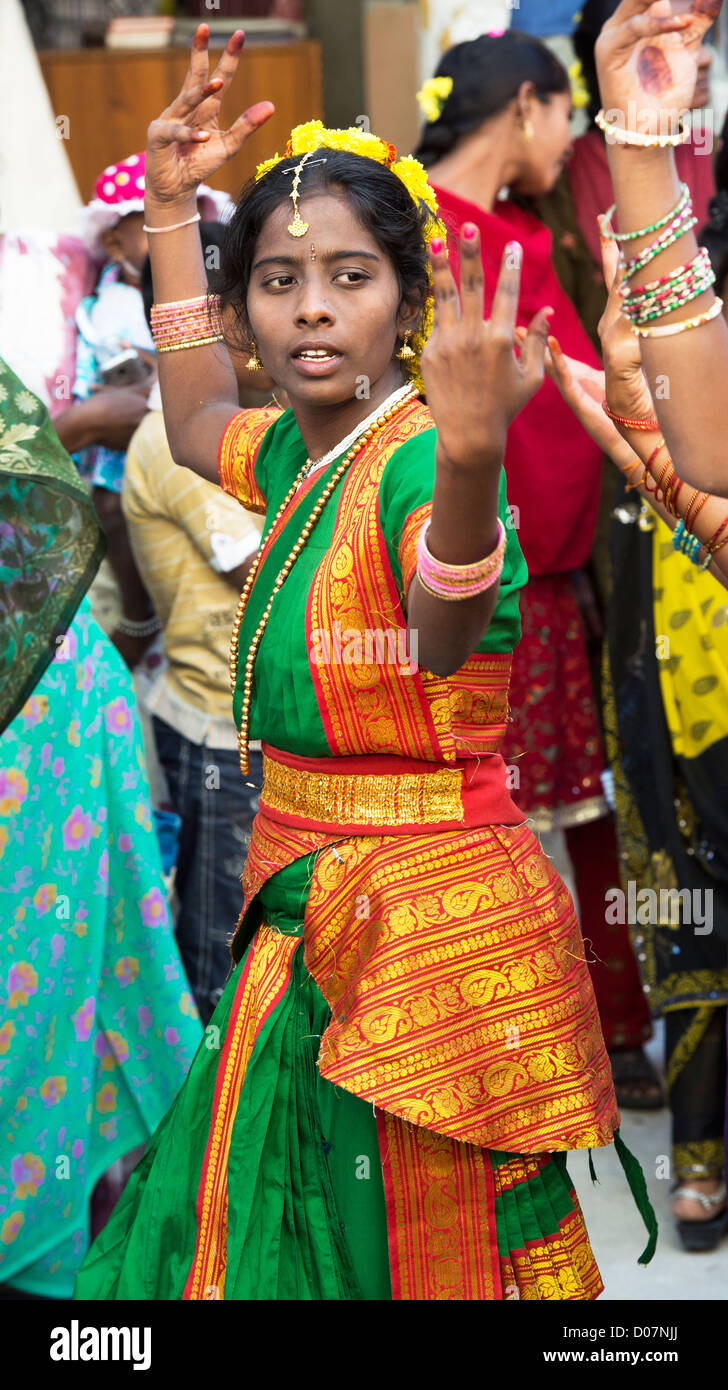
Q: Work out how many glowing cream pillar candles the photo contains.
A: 0